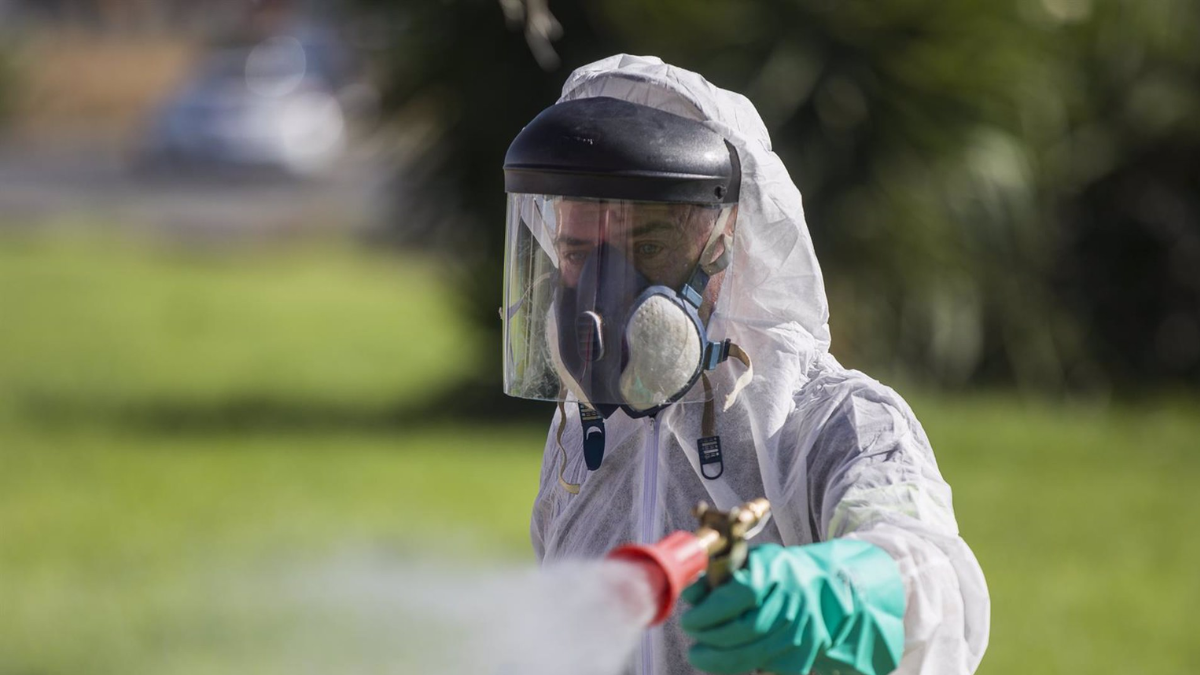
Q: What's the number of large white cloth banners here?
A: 0